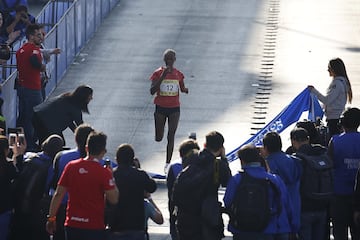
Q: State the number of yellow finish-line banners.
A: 0